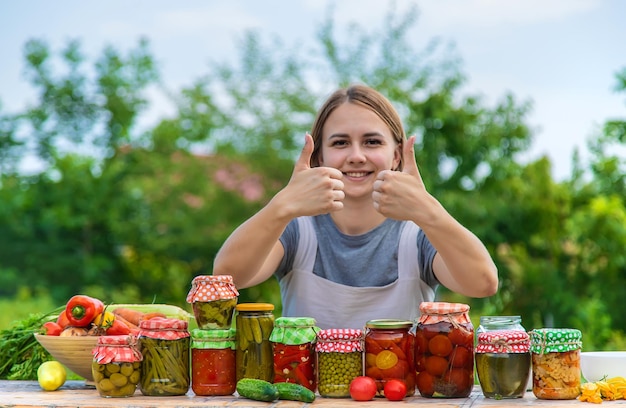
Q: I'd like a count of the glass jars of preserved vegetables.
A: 11